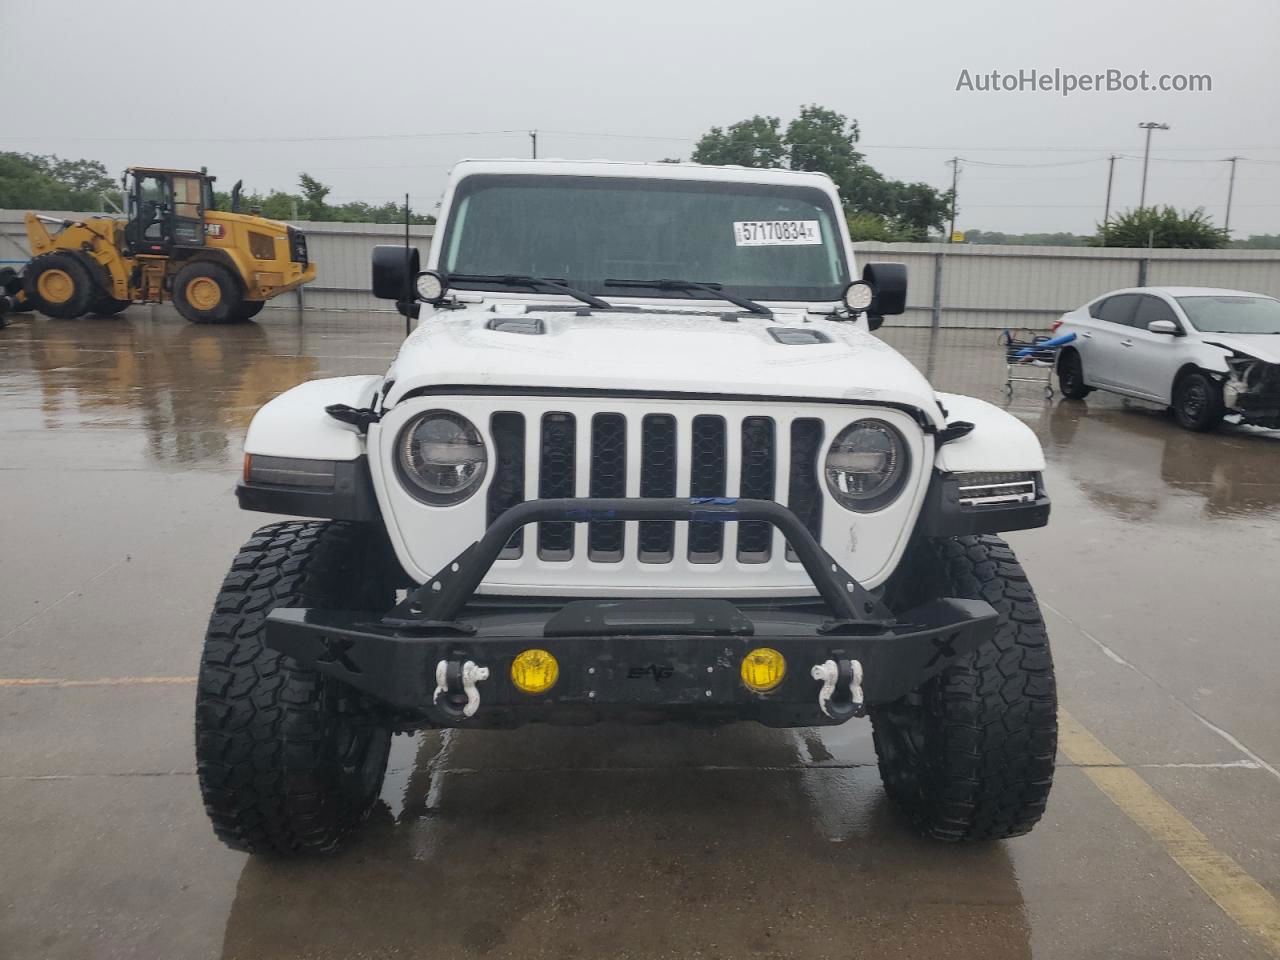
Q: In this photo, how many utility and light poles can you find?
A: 5